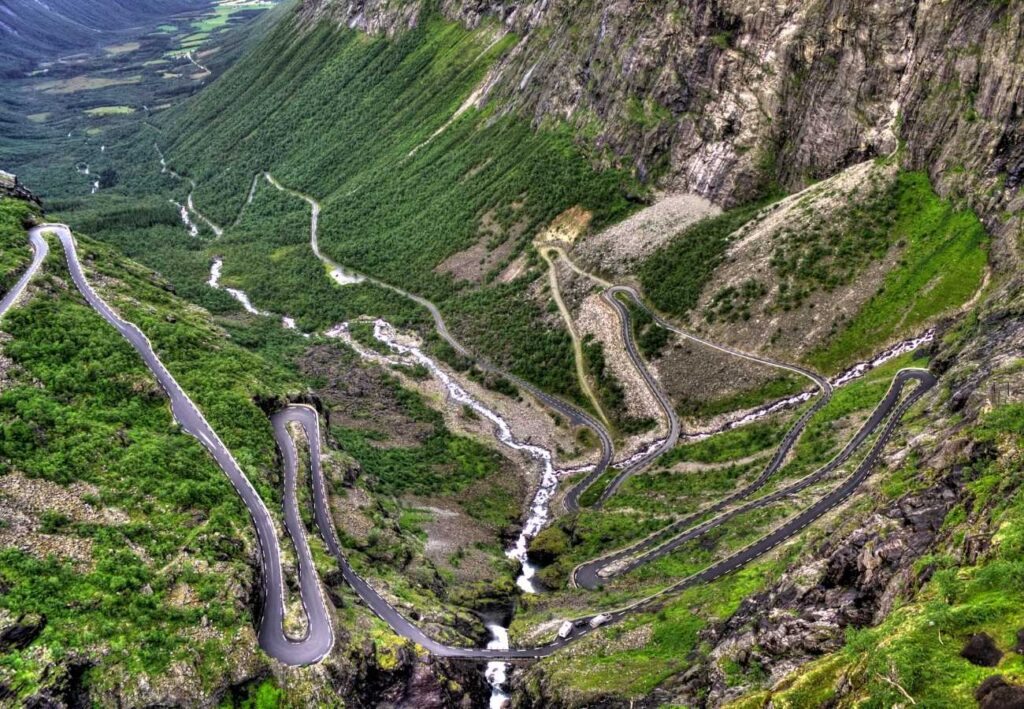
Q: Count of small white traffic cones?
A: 0